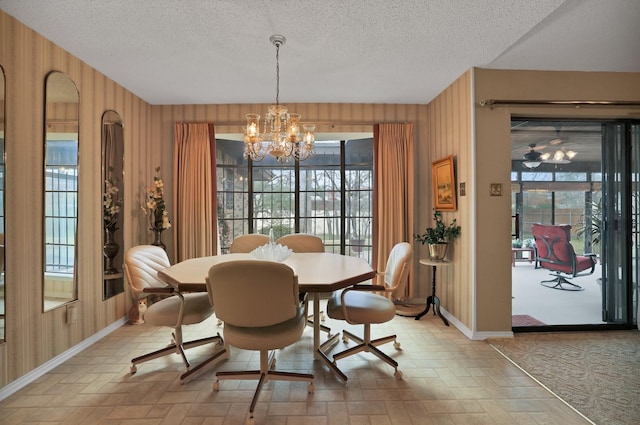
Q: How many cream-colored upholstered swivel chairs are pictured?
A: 5